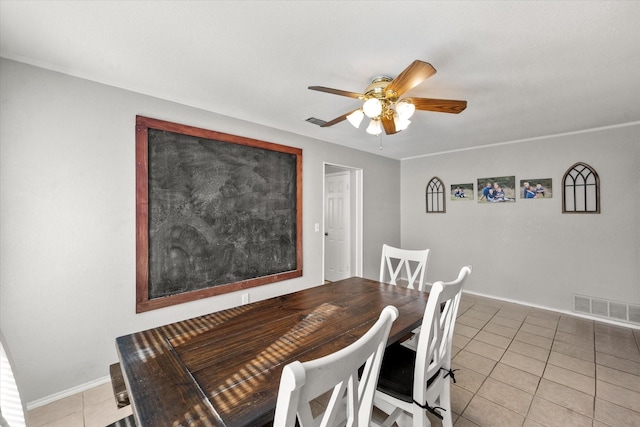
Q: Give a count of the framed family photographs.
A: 3